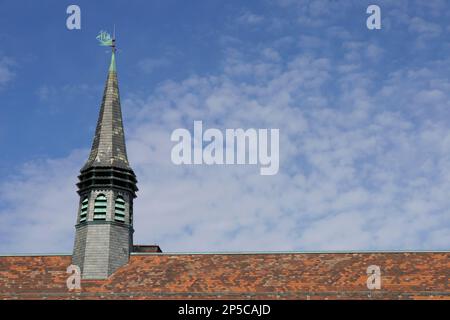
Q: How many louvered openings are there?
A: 3